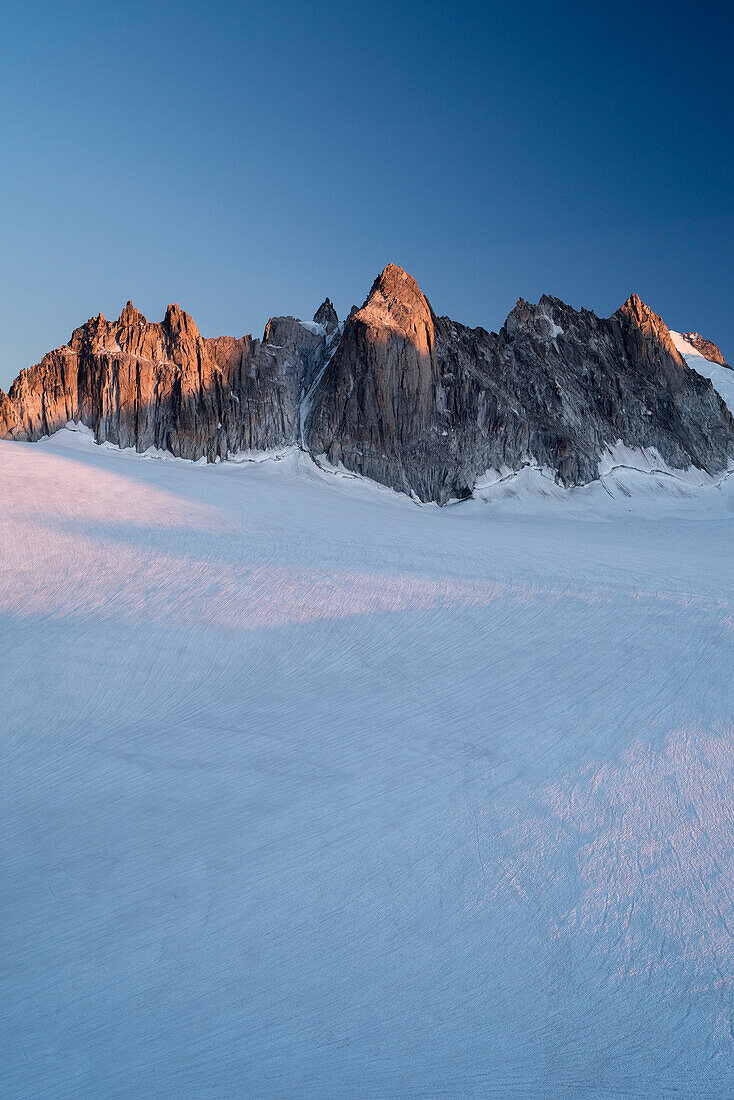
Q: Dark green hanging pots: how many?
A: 0